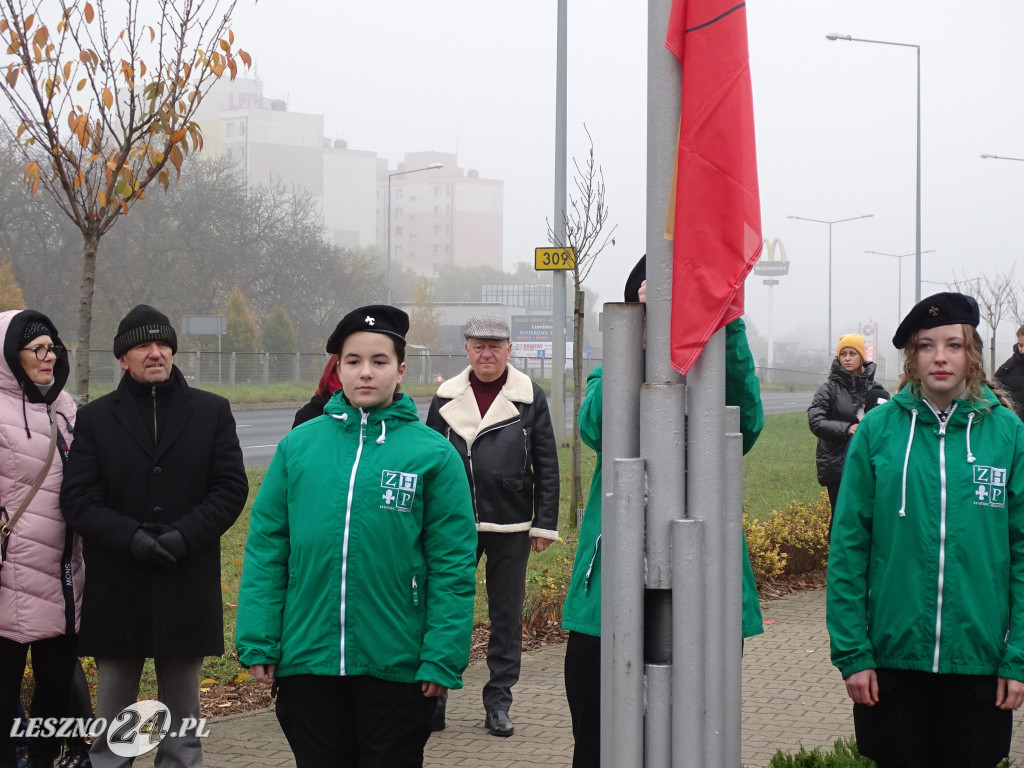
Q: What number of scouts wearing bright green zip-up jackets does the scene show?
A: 3